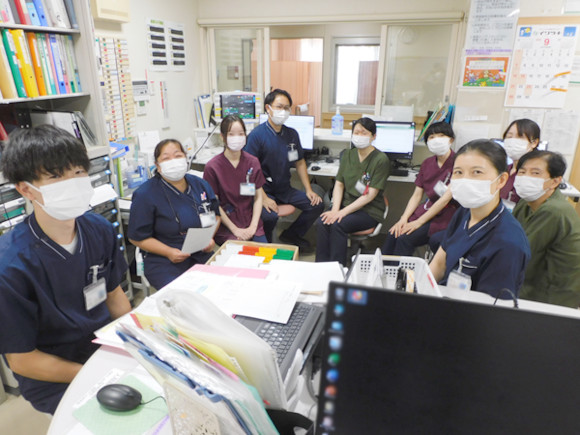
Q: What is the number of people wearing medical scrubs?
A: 9